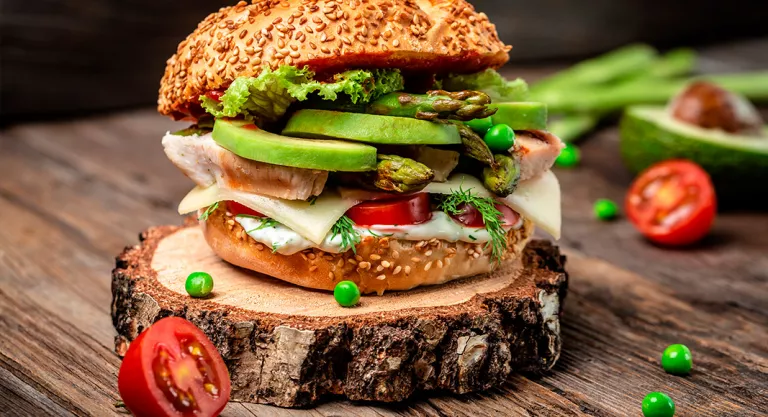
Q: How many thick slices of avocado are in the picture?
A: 3